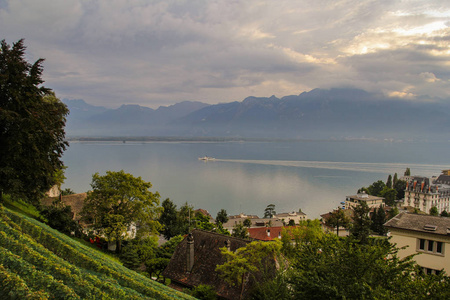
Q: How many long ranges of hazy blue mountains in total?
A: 1